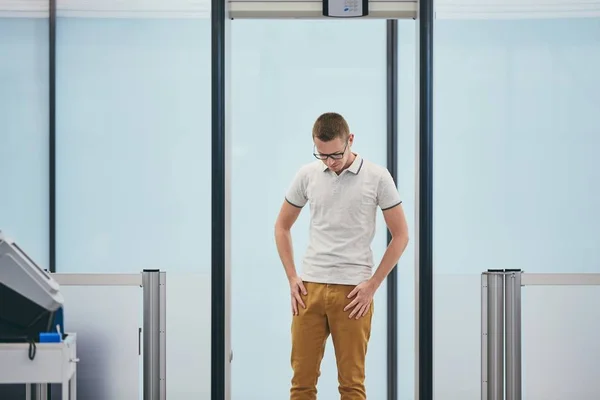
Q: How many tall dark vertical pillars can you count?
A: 4